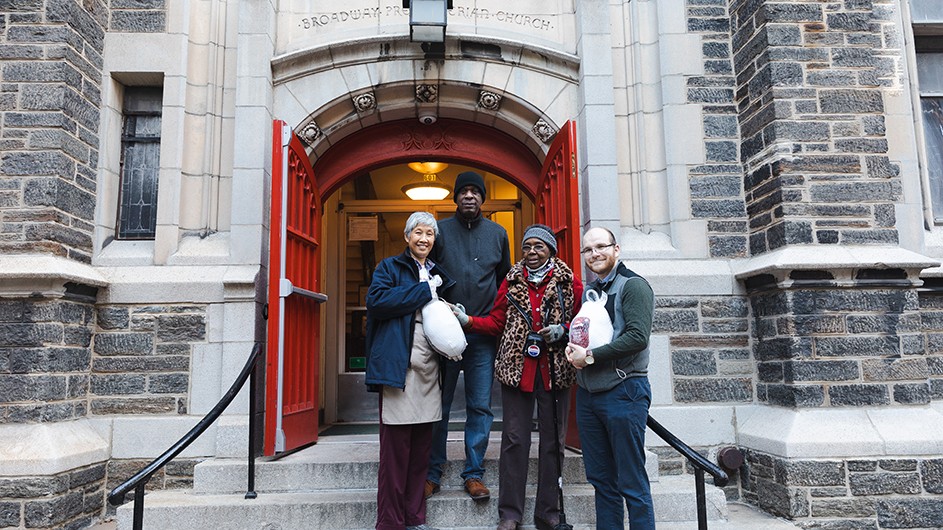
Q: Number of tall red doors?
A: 2